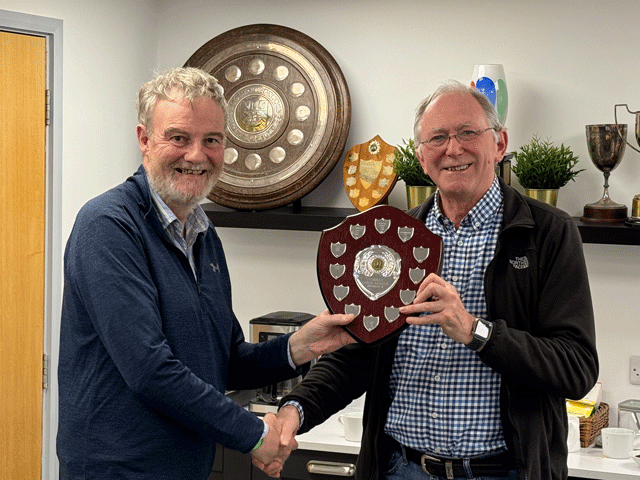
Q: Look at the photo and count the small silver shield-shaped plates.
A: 12